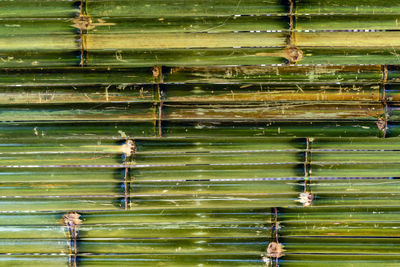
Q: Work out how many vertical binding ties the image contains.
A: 8